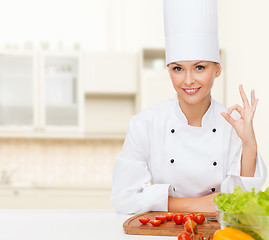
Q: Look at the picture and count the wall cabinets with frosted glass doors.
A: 2